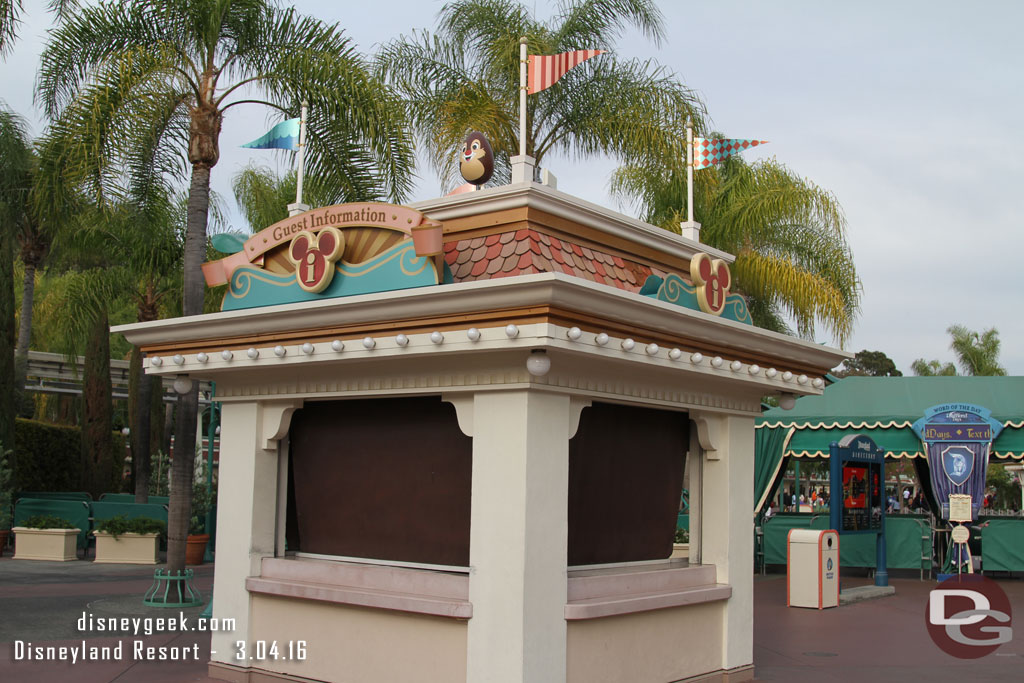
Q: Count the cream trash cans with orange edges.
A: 1